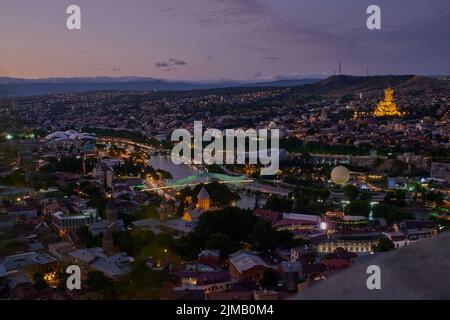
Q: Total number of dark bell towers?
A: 2